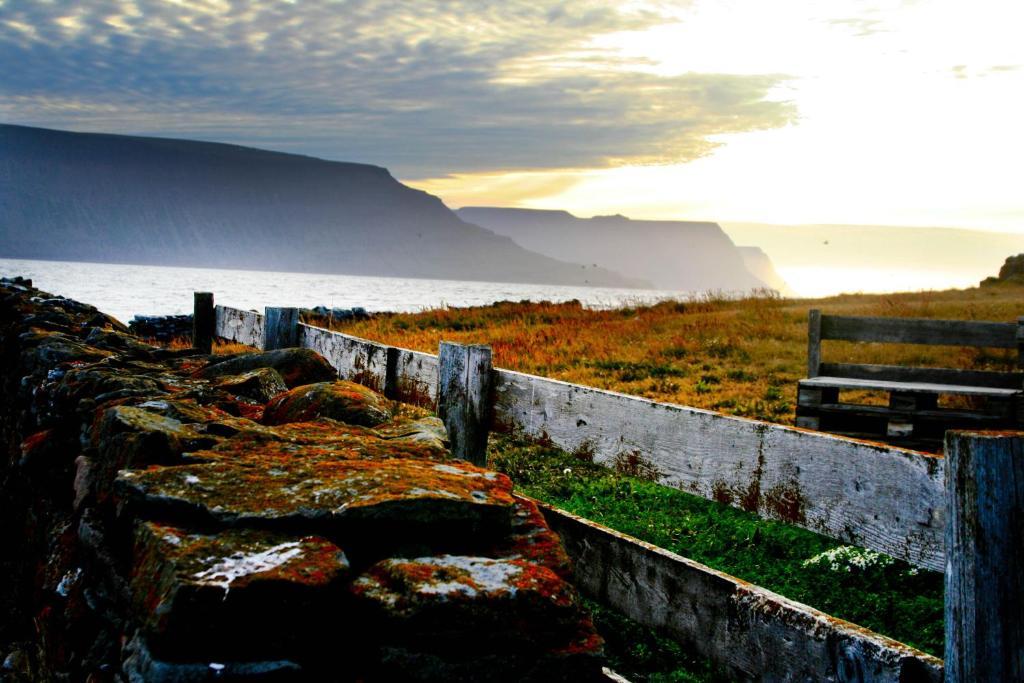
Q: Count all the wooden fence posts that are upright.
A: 4